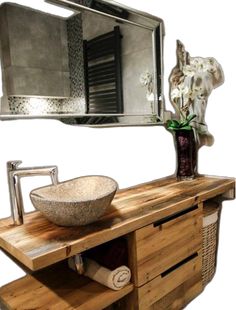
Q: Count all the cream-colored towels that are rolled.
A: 1